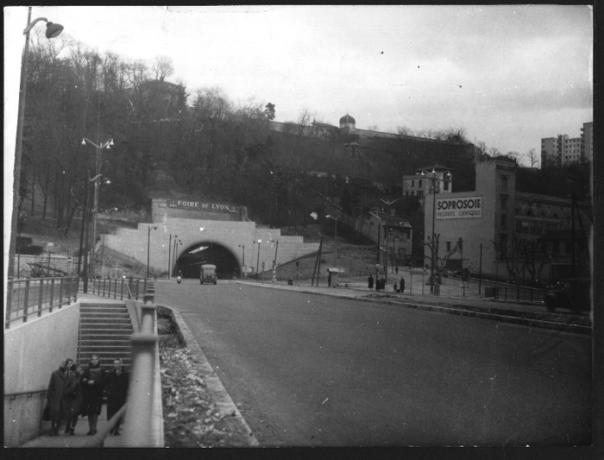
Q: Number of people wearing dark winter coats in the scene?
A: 4